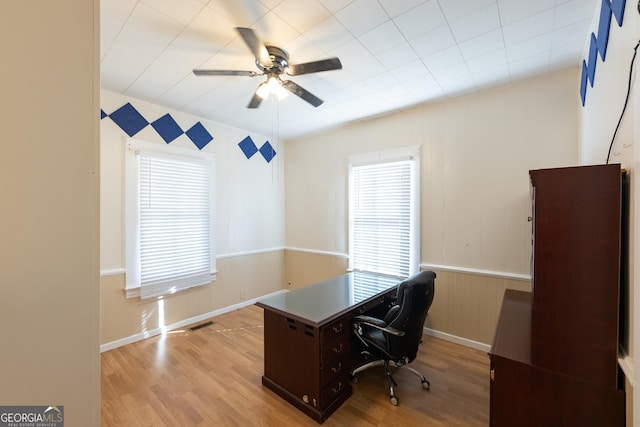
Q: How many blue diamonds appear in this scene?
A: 10